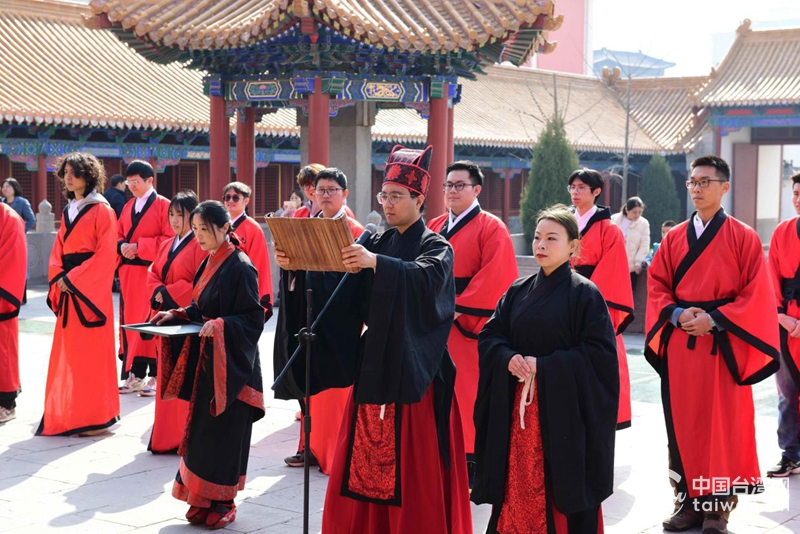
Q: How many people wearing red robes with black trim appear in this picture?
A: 11